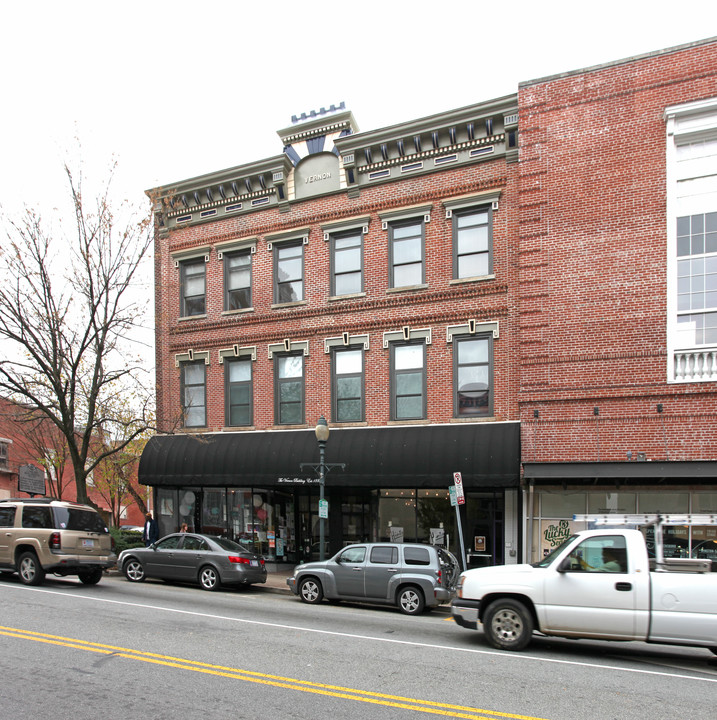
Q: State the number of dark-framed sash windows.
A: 12